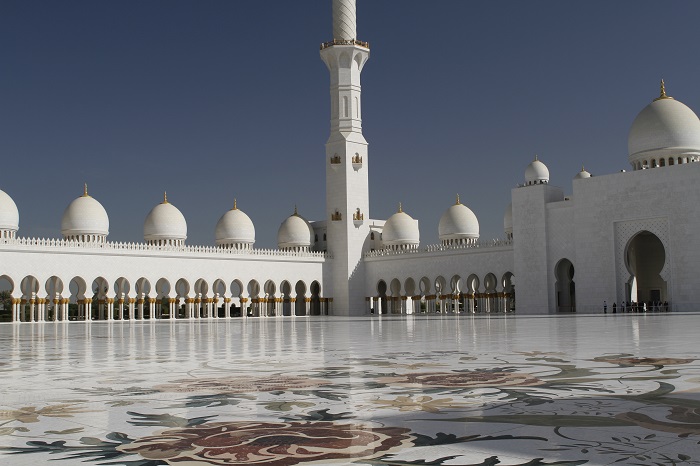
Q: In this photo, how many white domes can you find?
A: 11